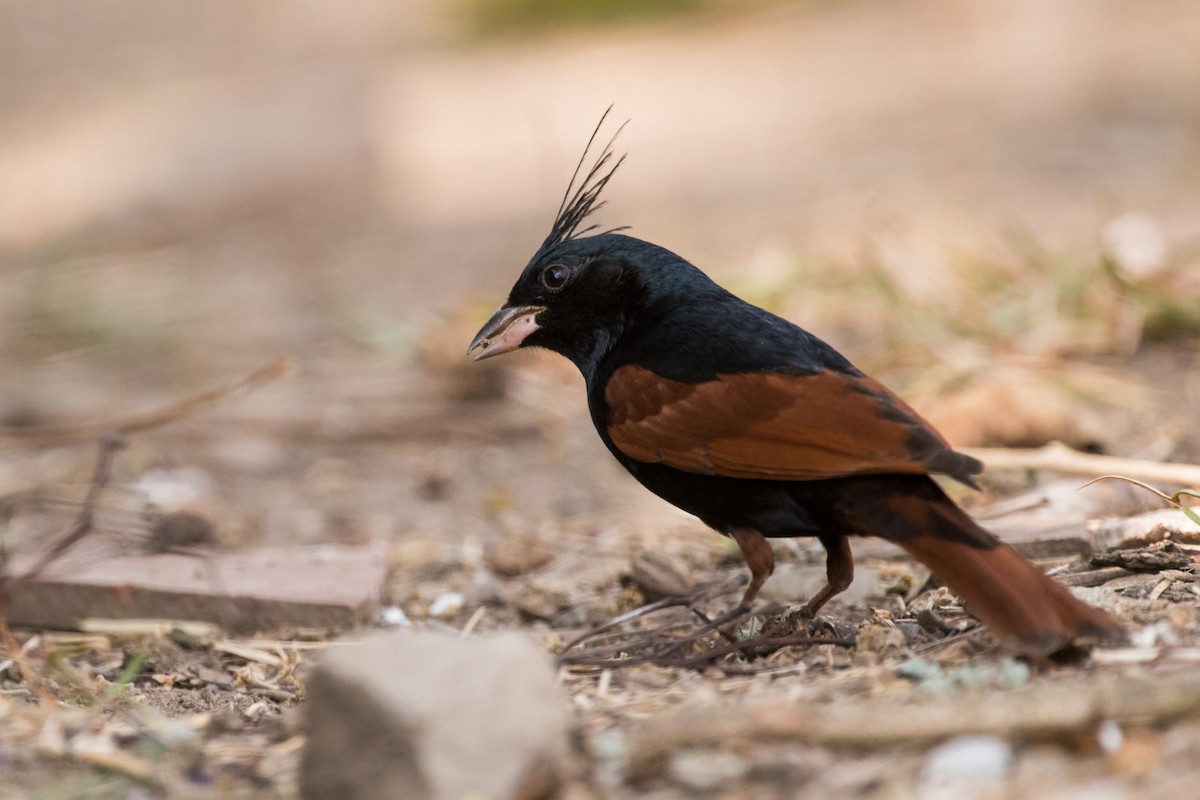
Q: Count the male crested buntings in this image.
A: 1